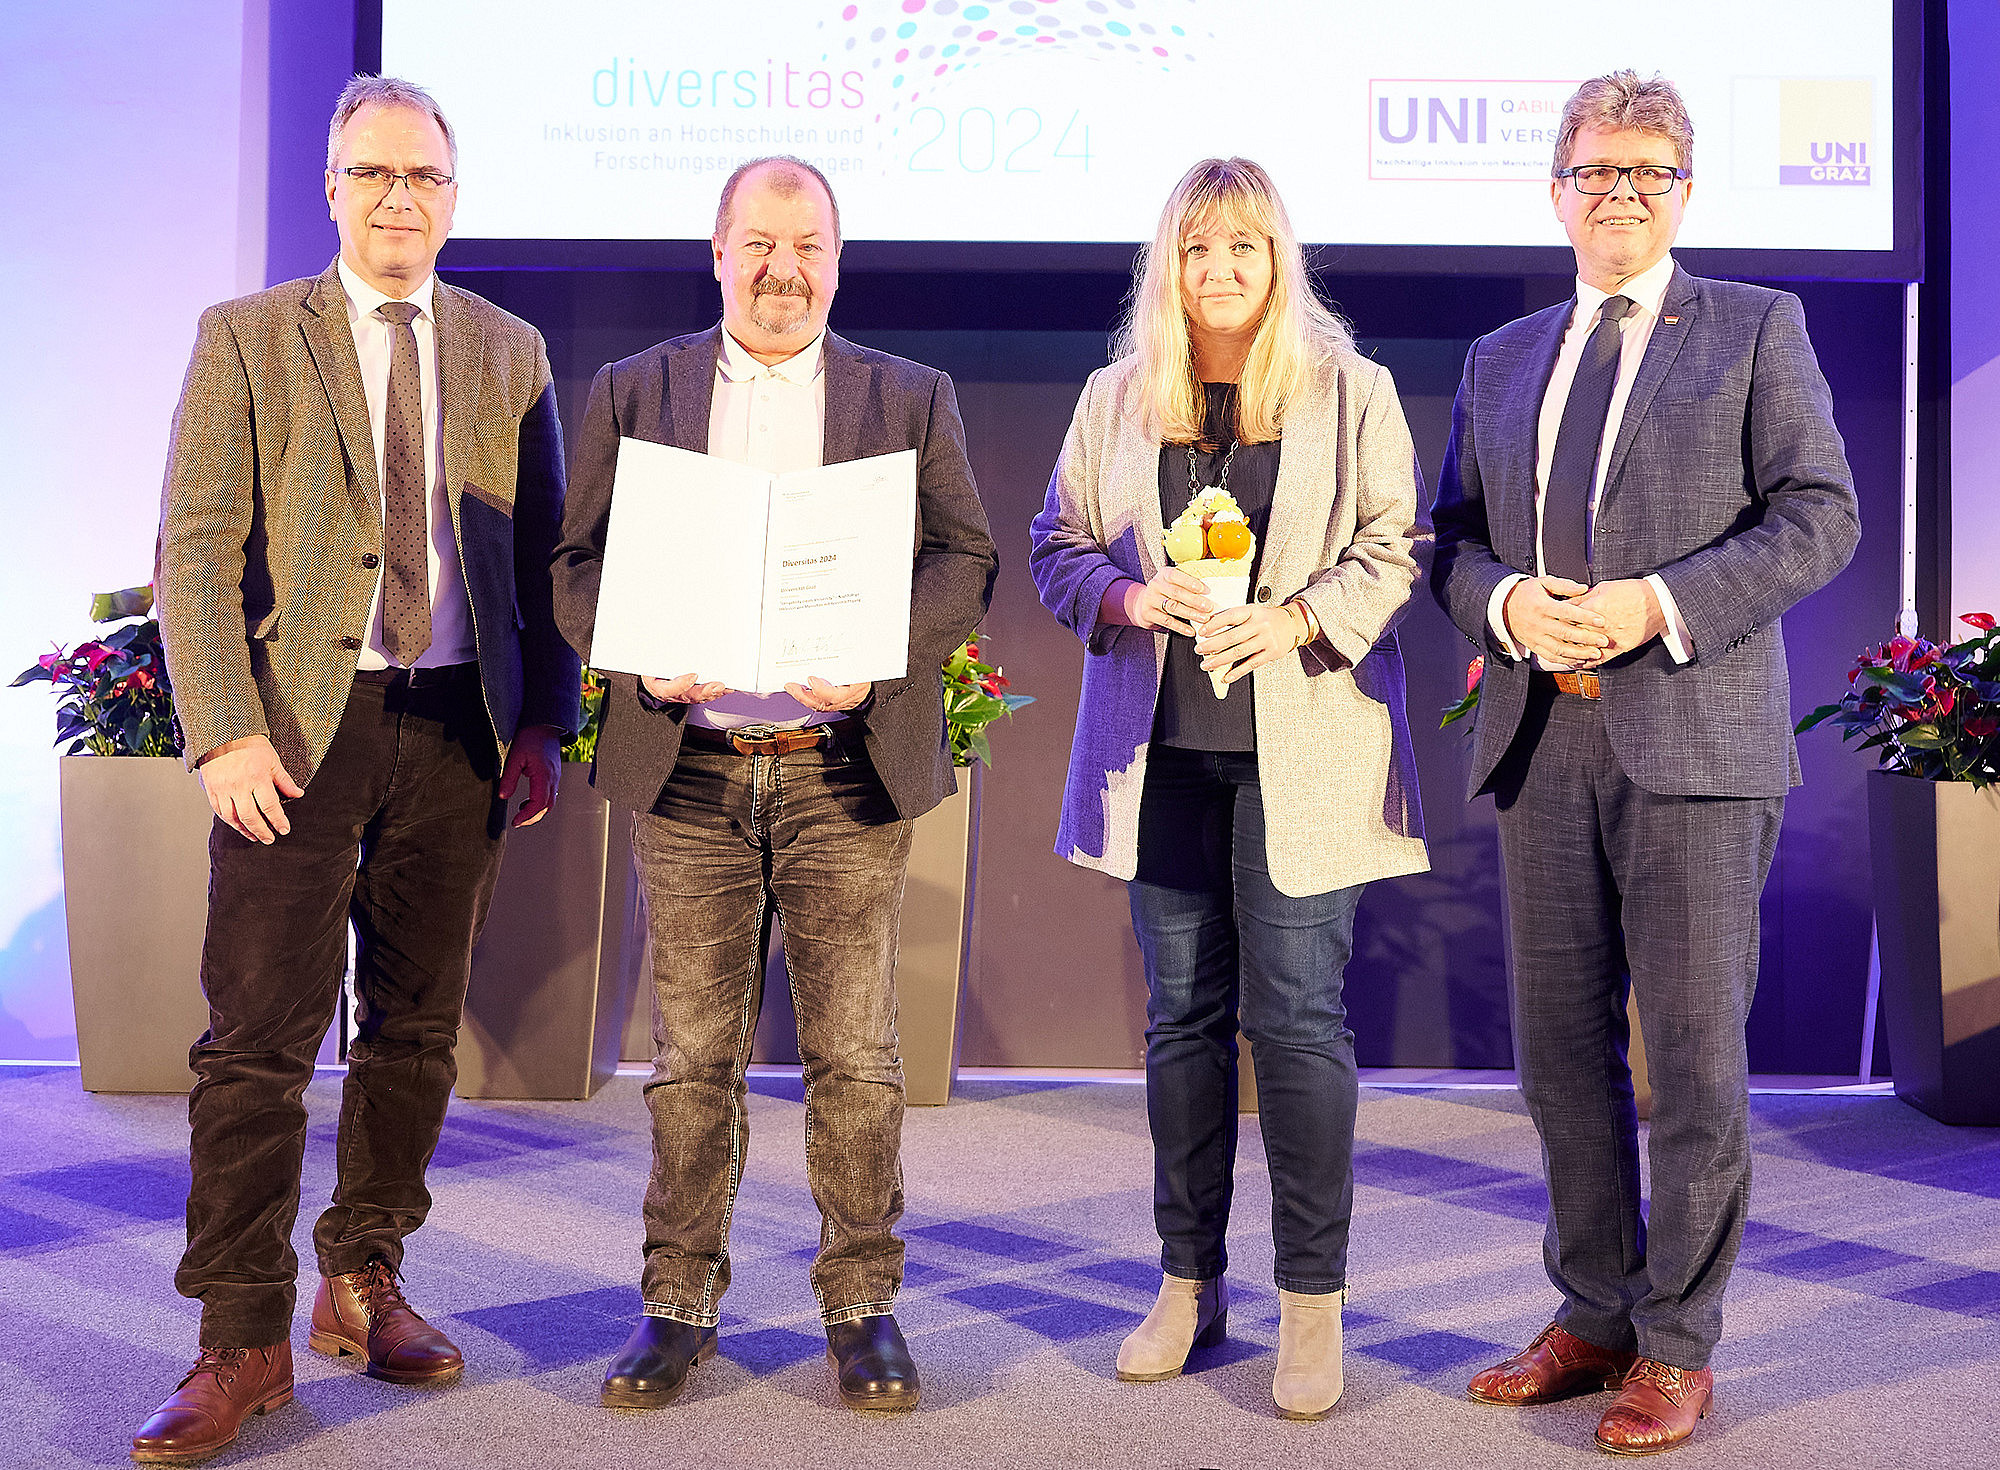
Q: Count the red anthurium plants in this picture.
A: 5